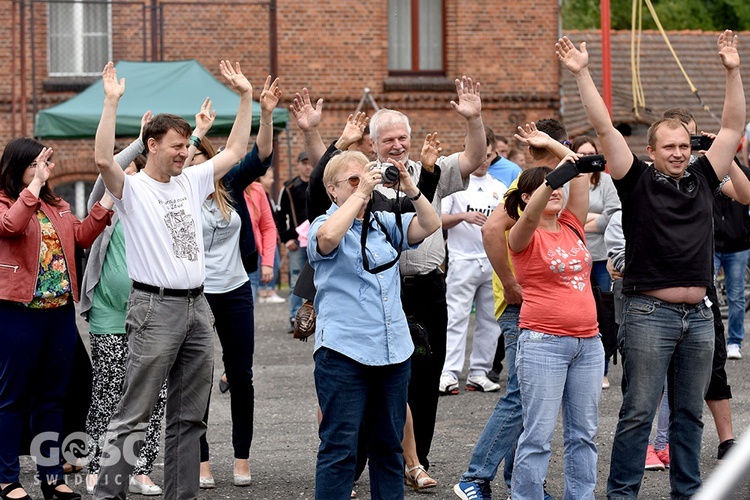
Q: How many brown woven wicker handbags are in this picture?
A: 1